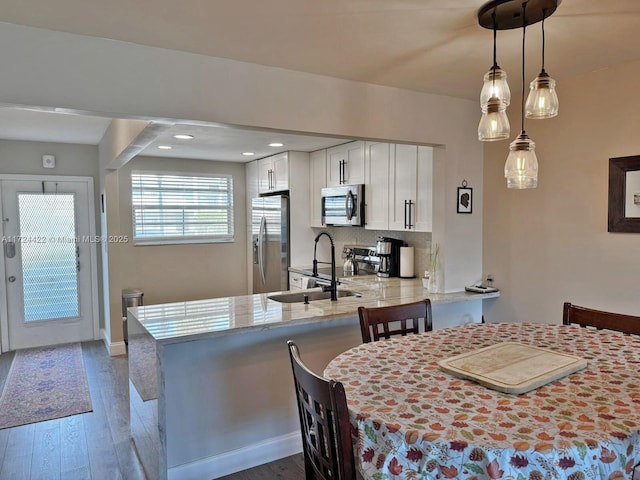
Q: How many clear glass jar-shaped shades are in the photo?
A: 4